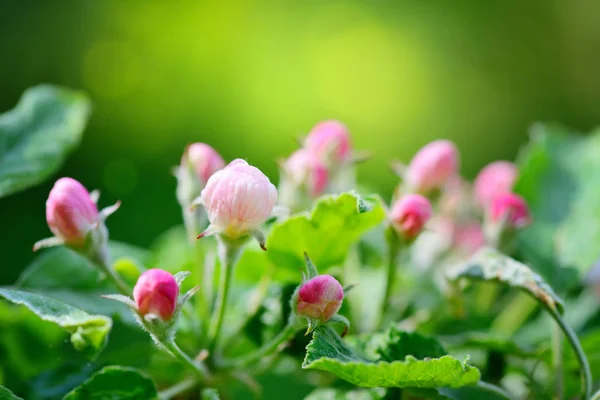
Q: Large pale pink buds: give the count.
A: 1